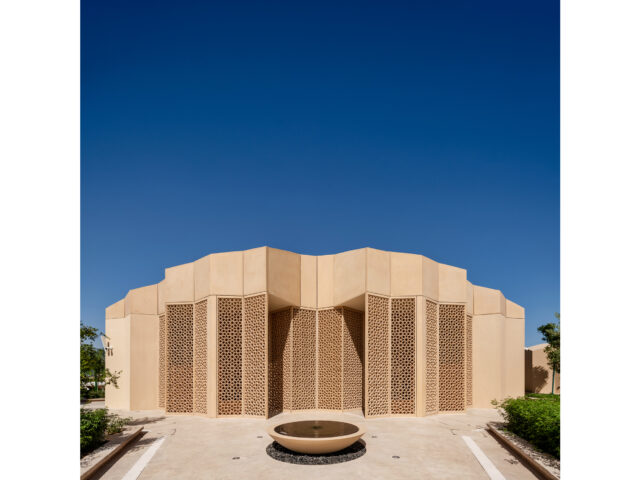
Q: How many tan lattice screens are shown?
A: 14